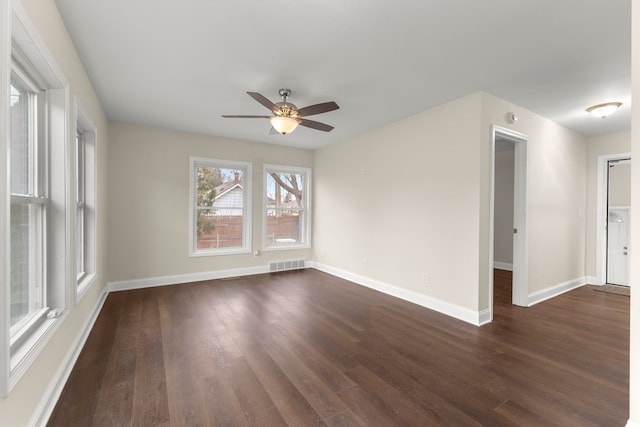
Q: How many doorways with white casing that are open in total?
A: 1